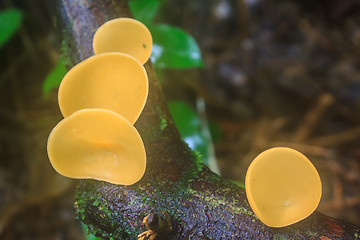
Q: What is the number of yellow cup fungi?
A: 4